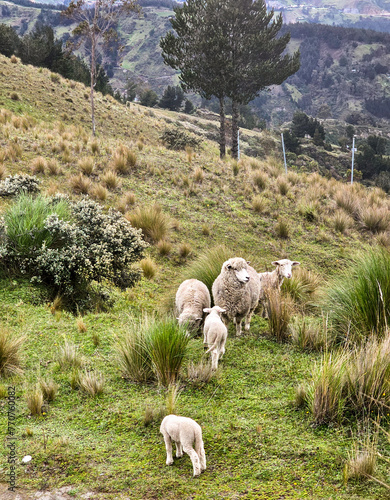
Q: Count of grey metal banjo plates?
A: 0